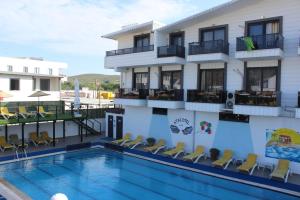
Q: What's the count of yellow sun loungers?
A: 15